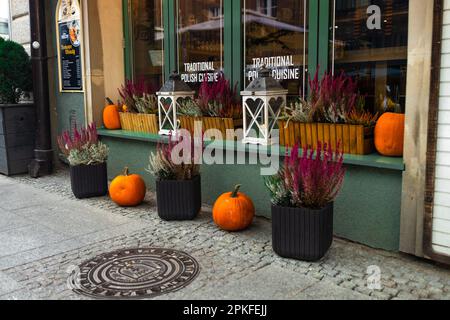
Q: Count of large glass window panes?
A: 4